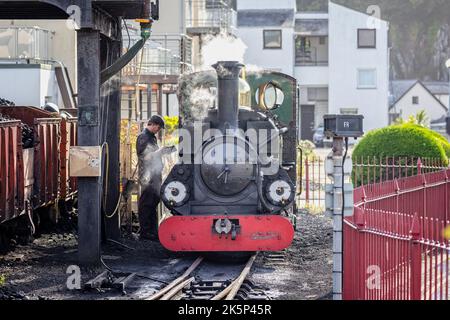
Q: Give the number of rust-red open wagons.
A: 2